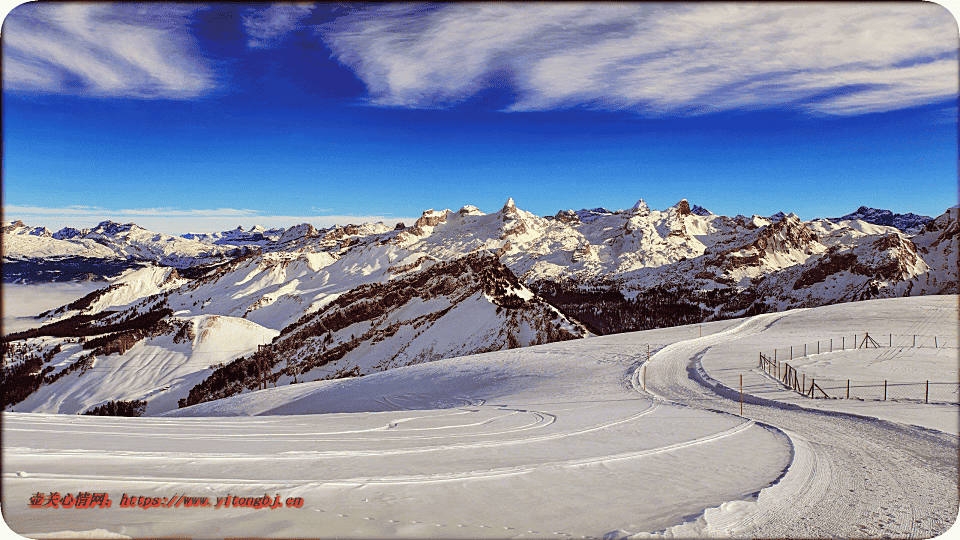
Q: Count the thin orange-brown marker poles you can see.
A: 4